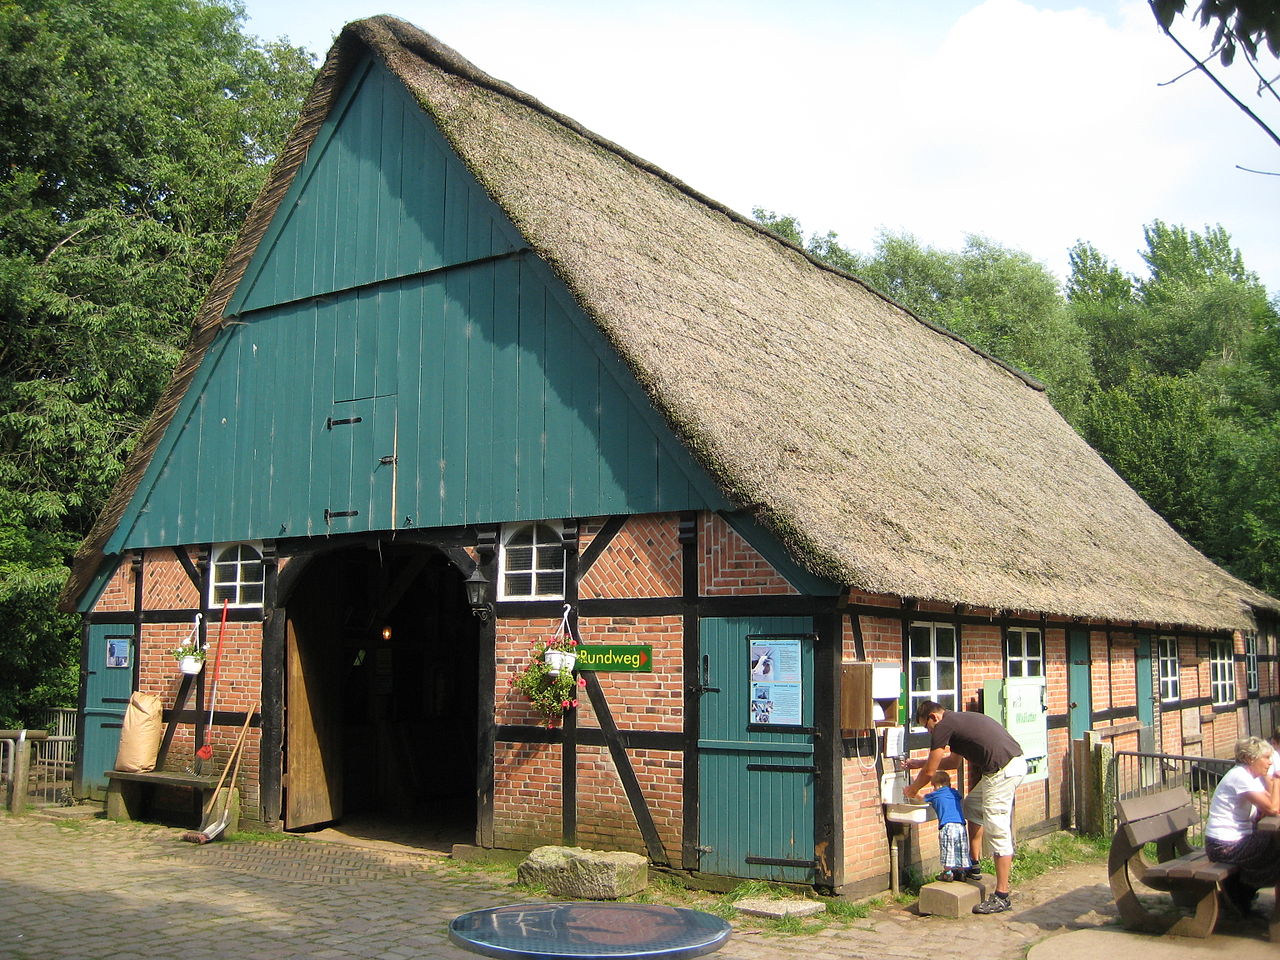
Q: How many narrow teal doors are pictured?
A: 4